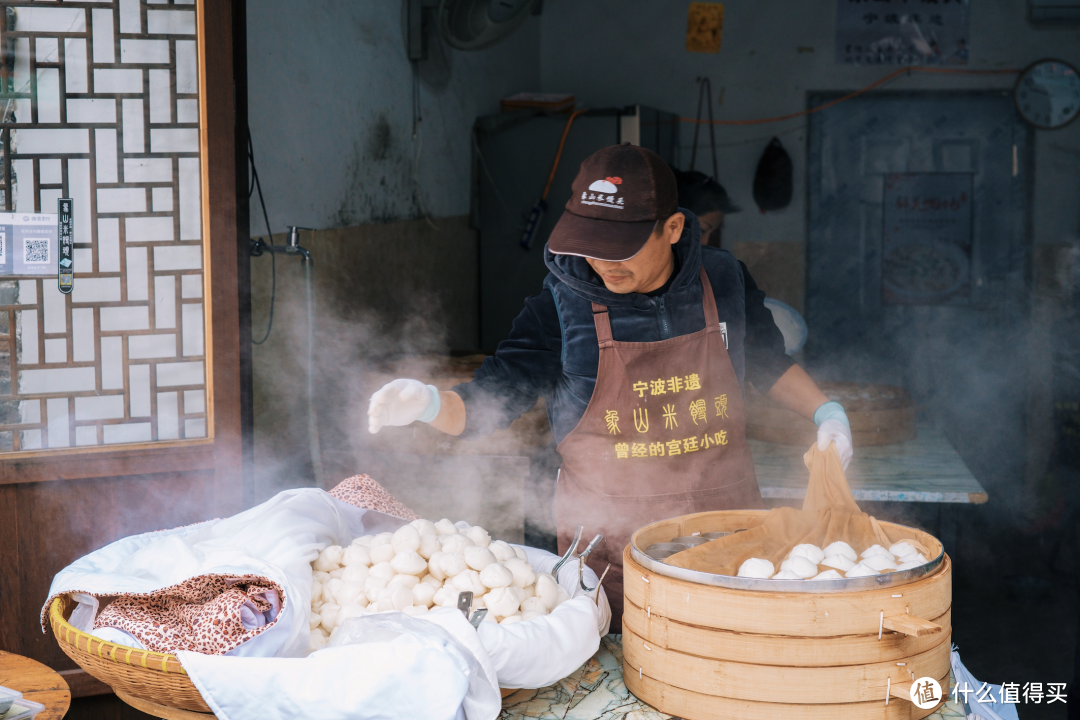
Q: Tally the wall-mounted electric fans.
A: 1